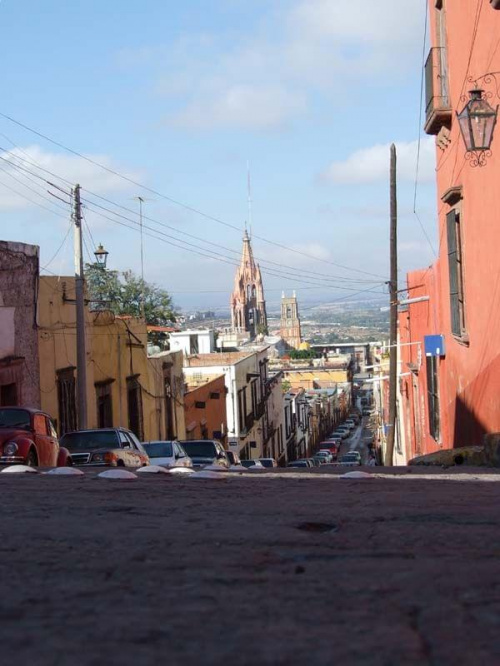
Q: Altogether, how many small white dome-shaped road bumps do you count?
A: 10